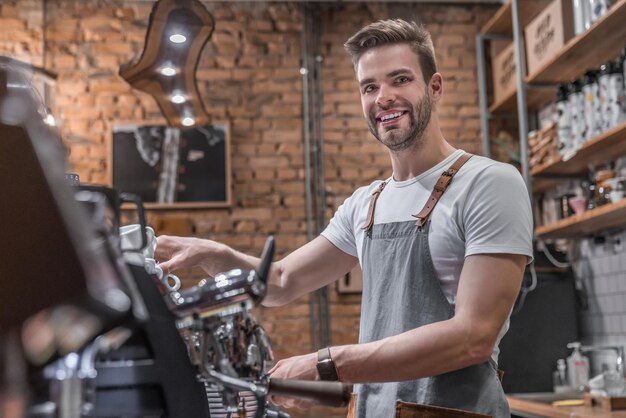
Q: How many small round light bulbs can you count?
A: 4